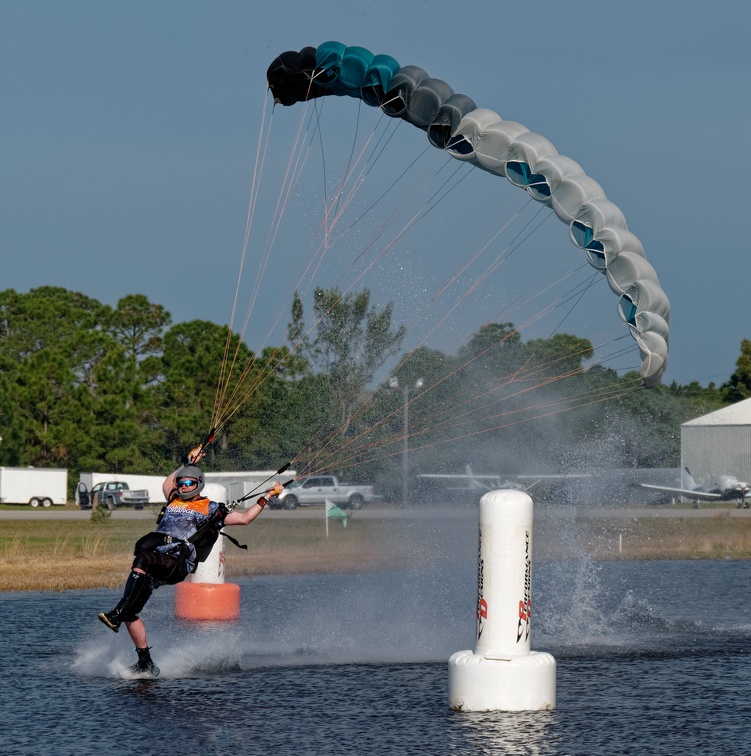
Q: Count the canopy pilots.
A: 1